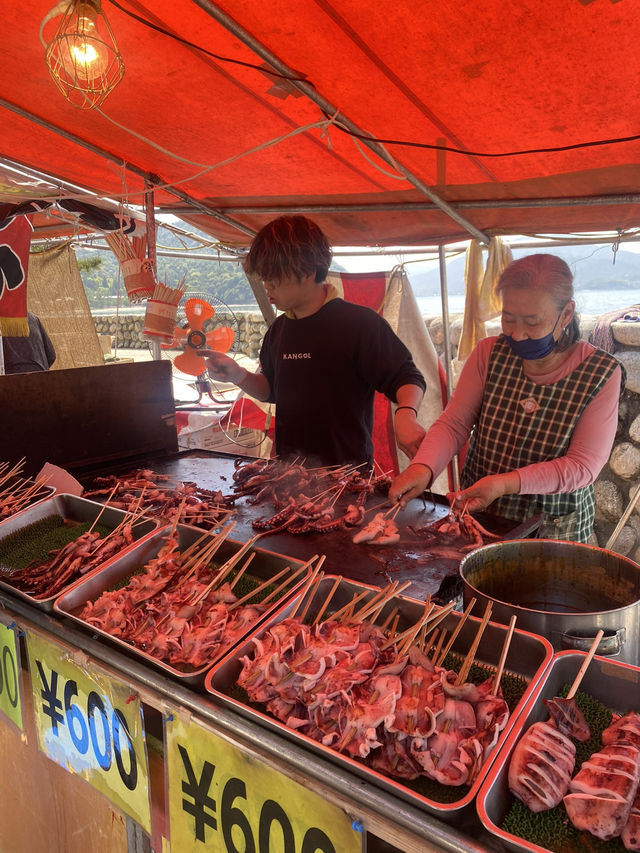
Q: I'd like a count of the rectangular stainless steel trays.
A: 5